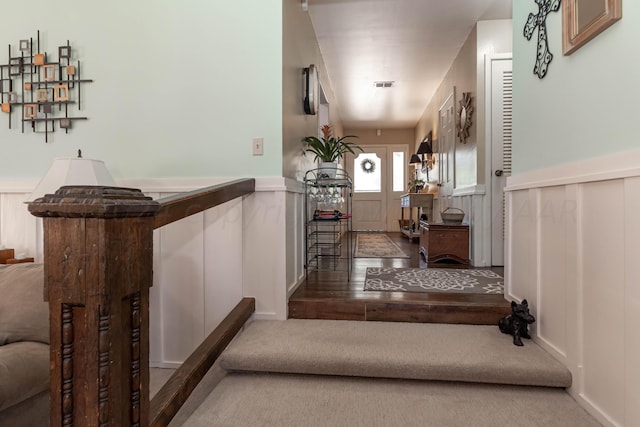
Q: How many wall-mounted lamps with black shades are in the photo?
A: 2